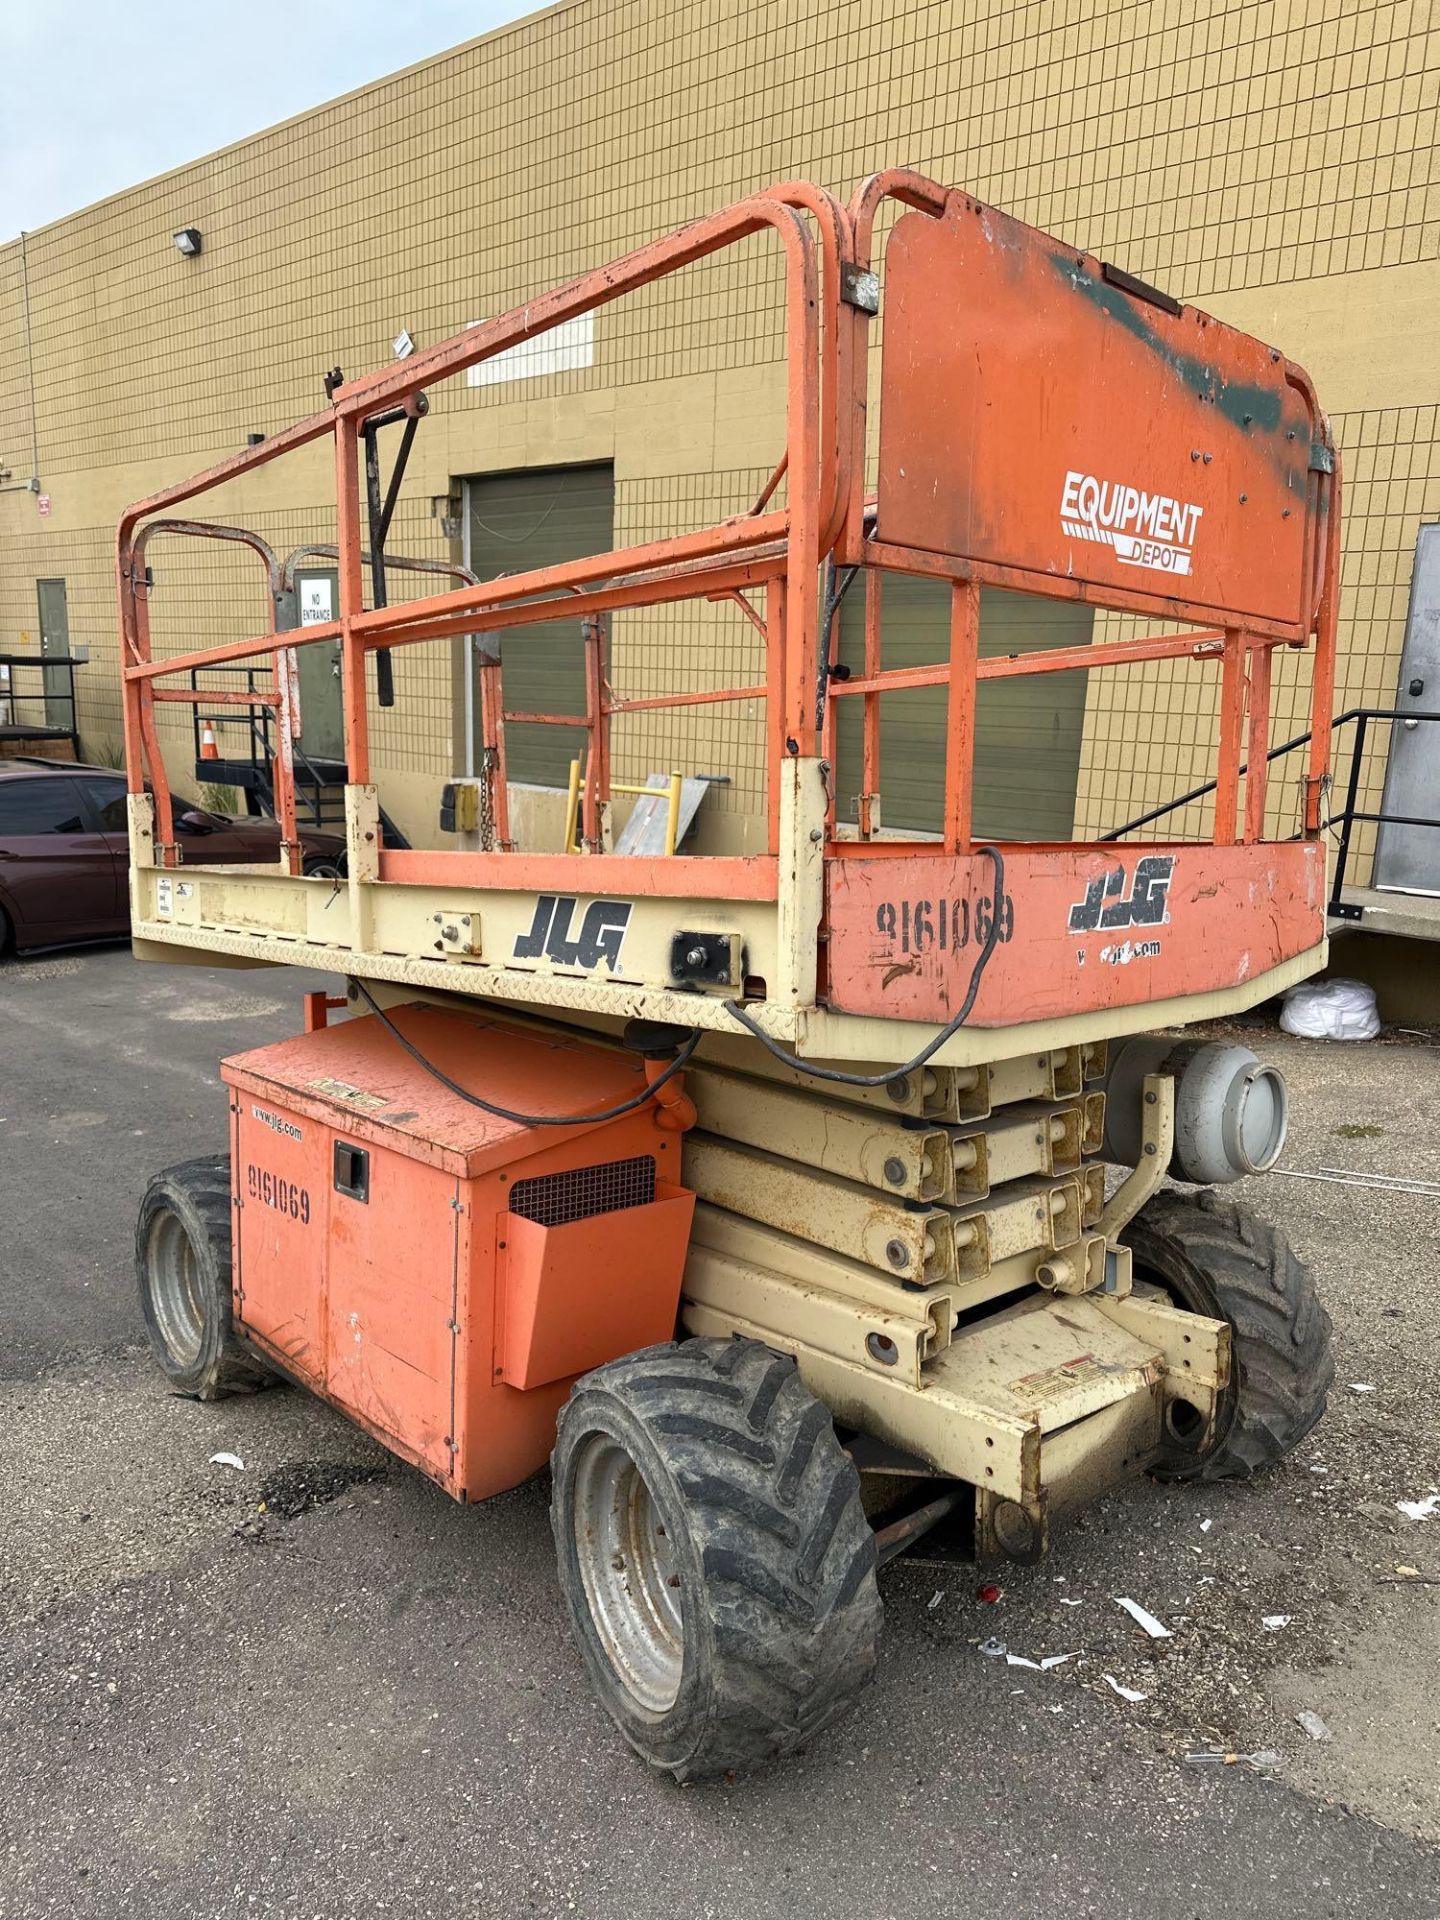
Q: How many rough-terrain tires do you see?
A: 3